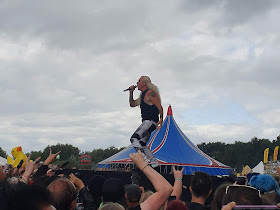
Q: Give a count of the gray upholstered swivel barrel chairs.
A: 0